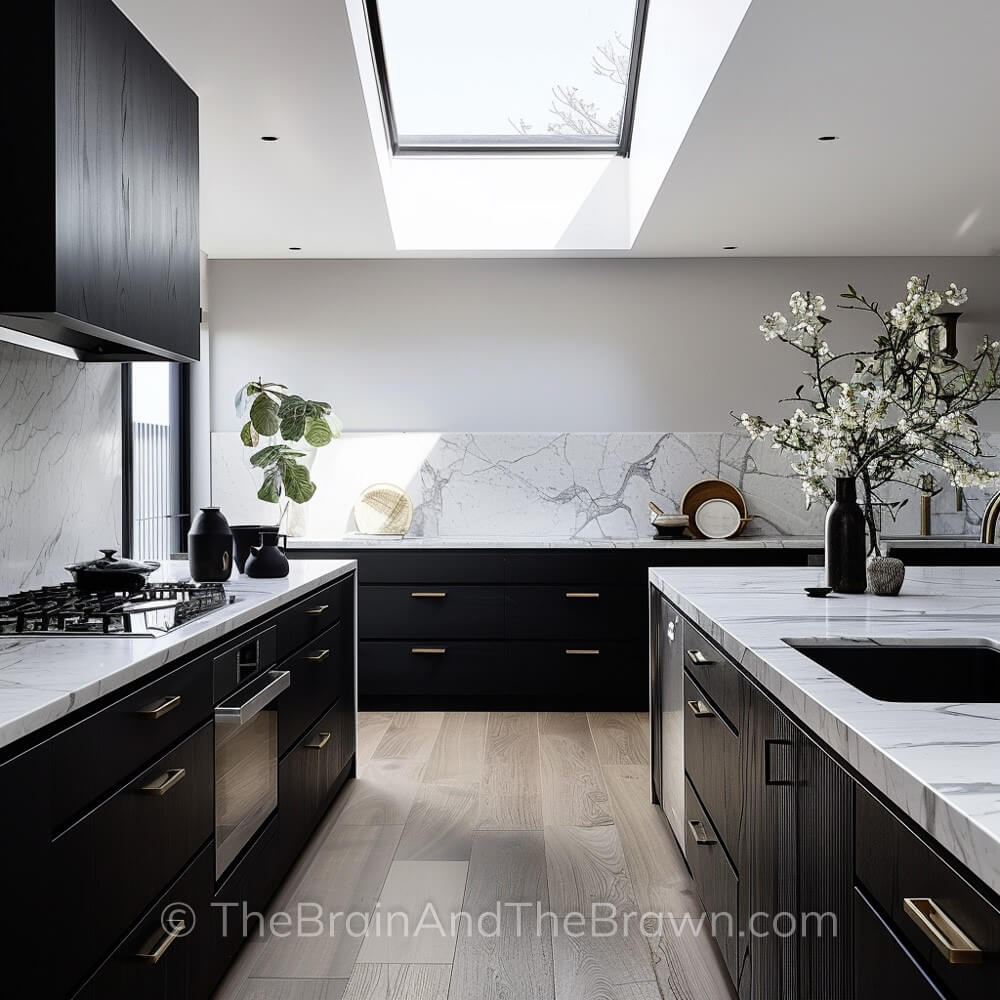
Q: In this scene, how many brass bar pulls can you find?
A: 14